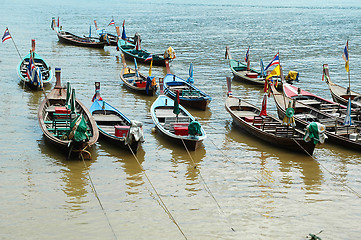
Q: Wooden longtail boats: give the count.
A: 14